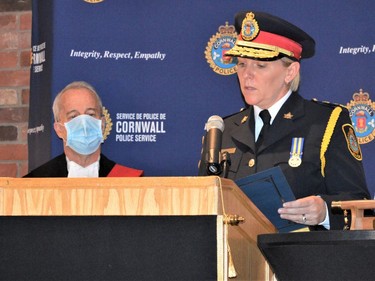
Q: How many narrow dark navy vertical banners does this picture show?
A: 1